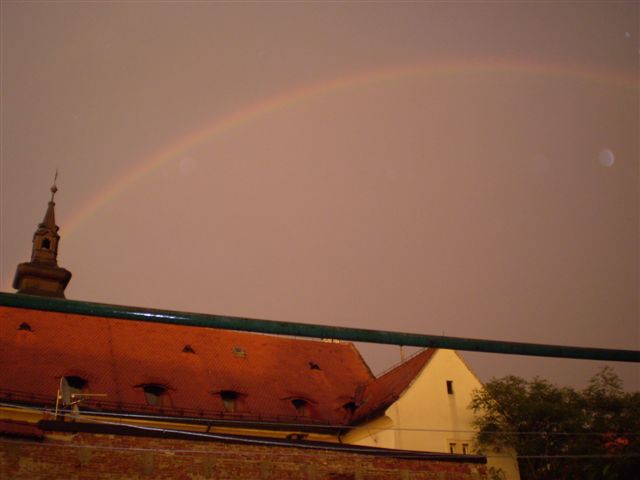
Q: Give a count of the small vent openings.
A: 3